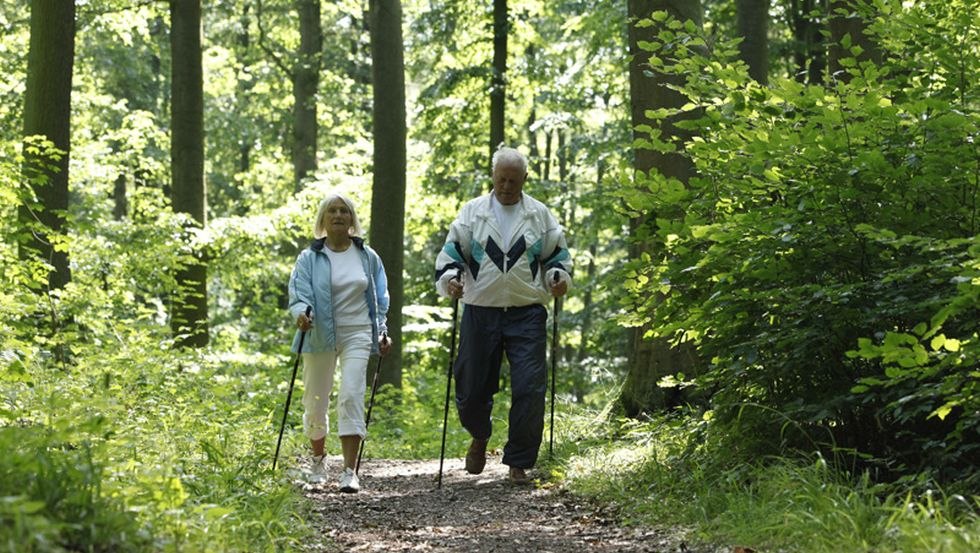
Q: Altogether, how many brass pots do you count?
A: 0